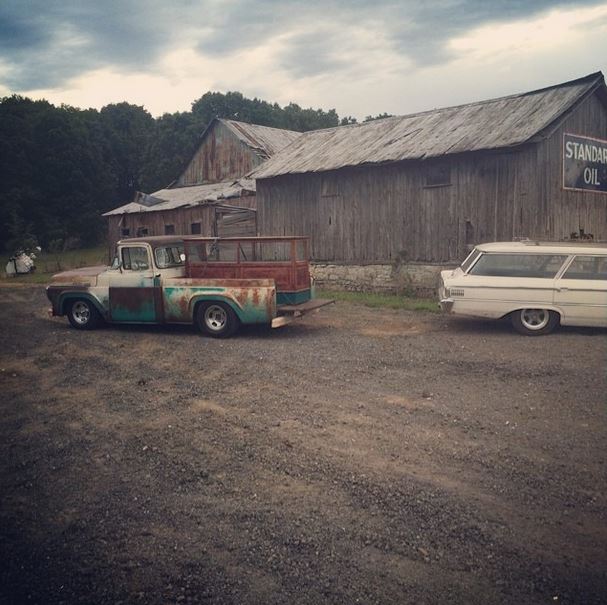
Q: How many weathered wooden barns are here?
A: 2